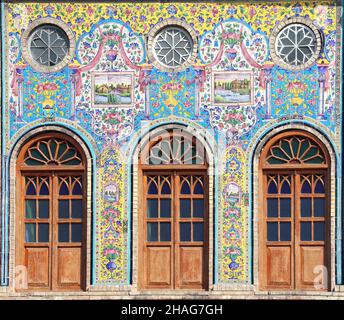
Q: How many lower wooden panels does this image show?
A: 6